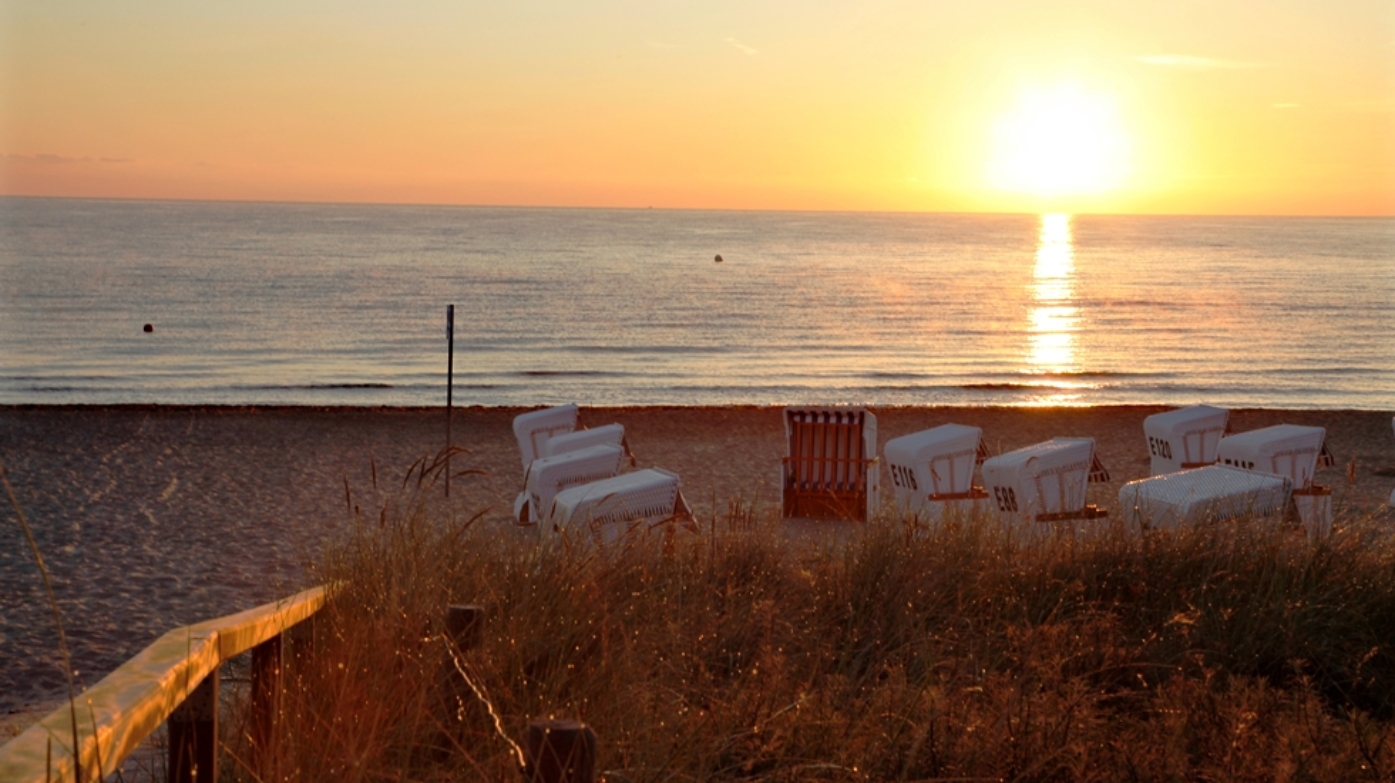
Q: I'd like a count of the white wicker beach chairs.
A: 10